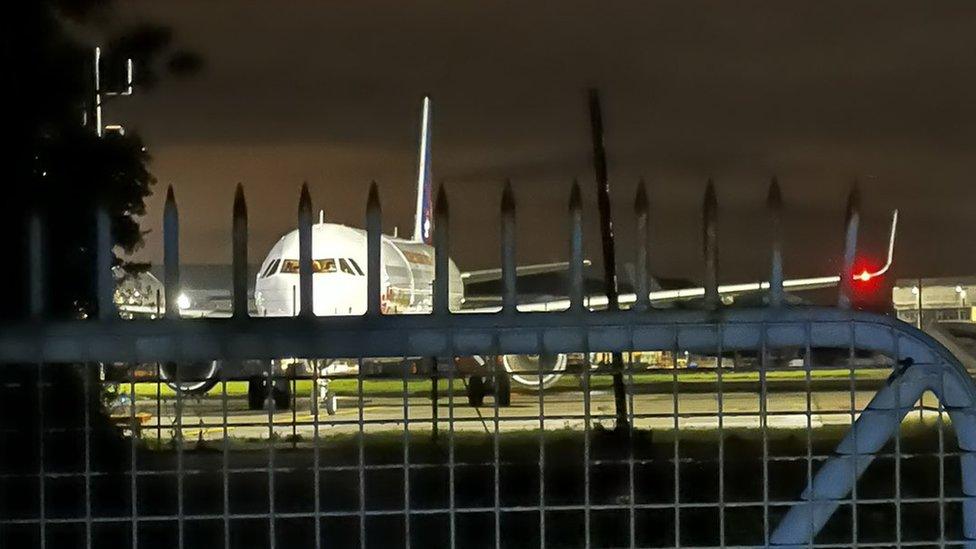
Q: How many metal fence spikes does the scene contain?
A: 13